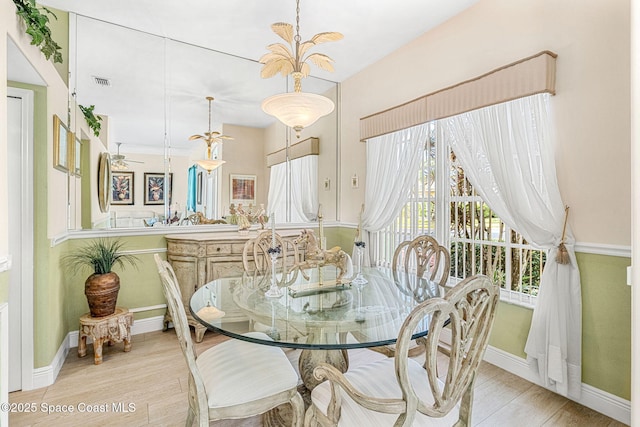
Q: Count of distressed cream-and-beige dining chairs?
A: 4